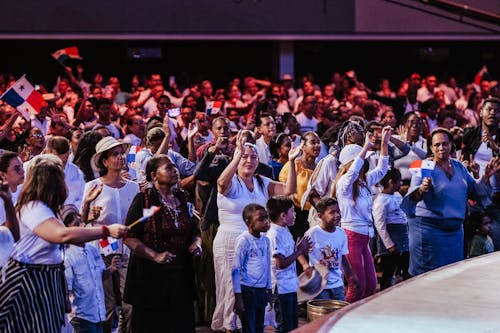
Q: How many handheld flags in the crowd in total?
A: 7